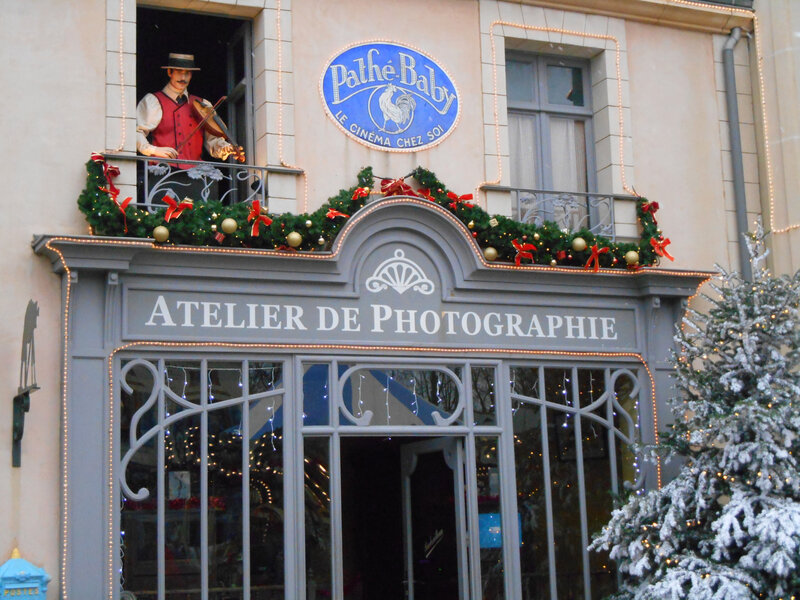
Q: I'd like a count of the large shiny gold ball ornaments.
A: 6